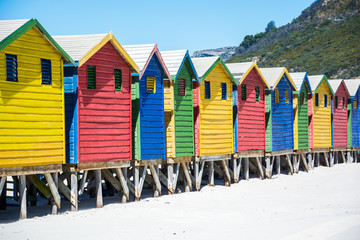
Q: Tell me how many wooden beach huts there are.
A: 11